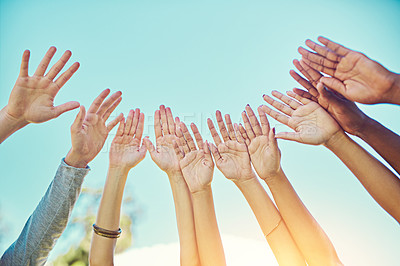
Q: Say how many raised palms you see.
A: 10